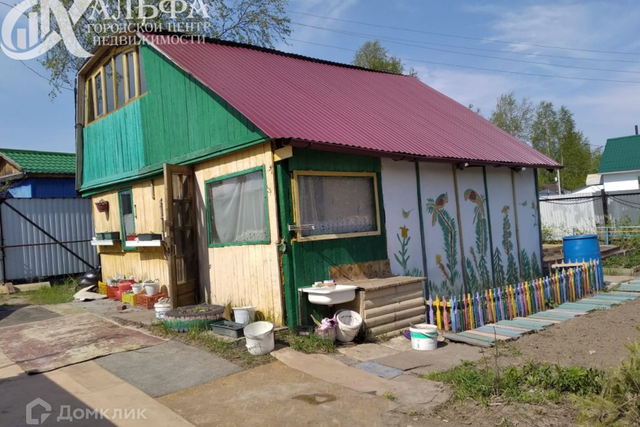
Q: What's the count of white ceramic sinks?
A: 1